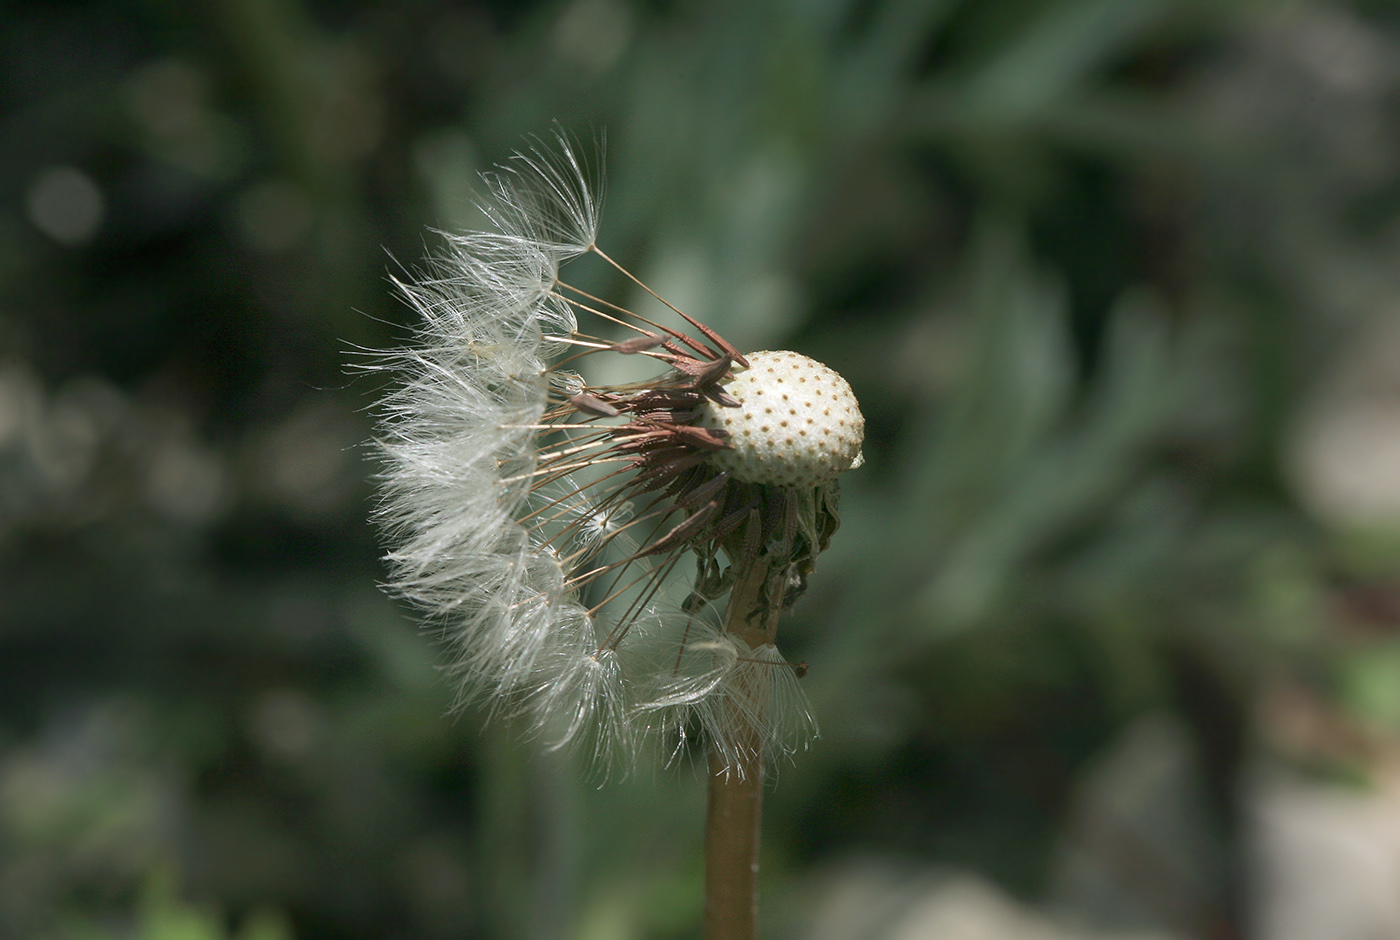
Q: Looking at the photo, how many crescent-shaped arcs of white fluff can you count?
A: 1